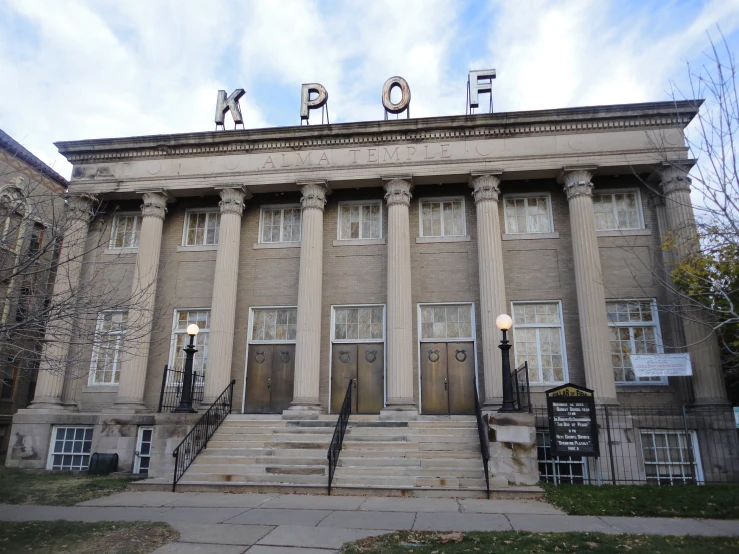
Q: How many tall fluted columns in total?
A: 8